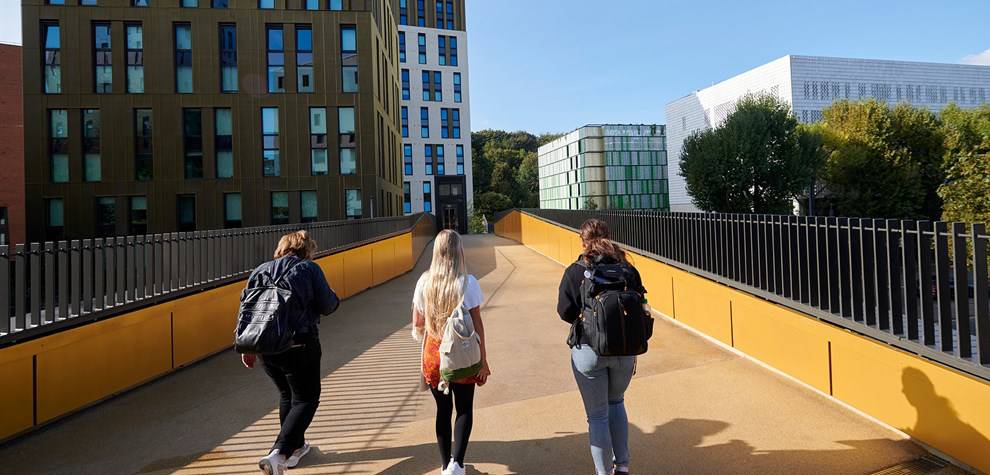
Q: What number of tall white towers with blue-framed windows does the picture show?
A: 1